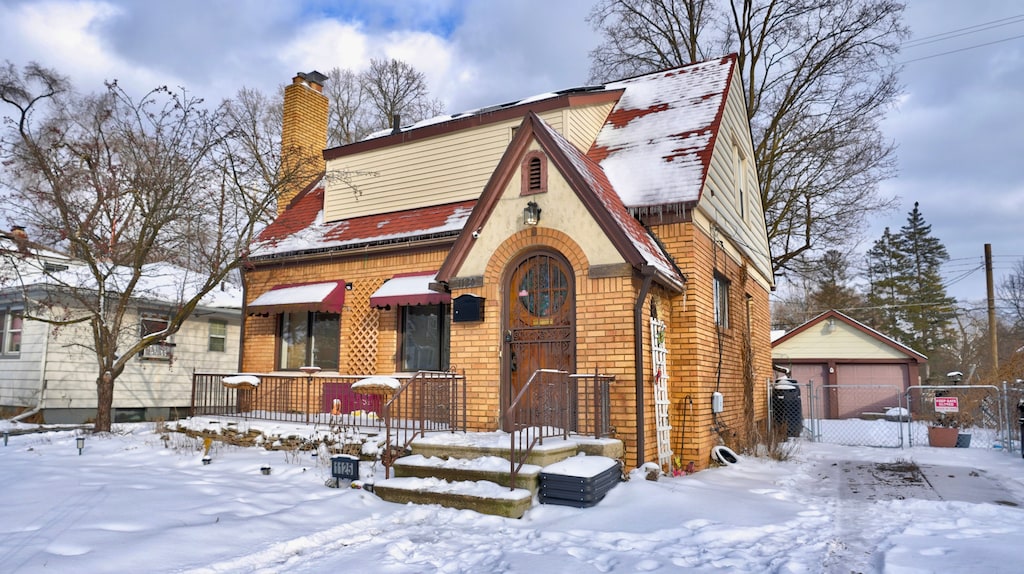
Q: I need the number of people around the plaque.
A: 0